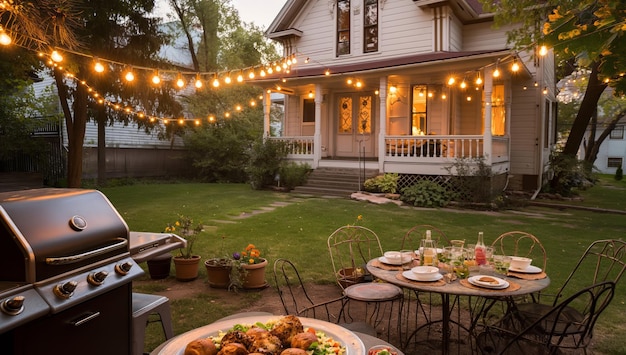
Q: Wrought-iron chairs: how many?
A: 6